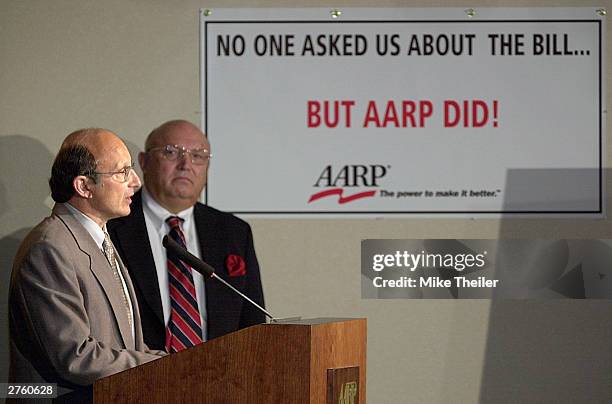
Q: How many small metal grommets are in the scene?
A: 4